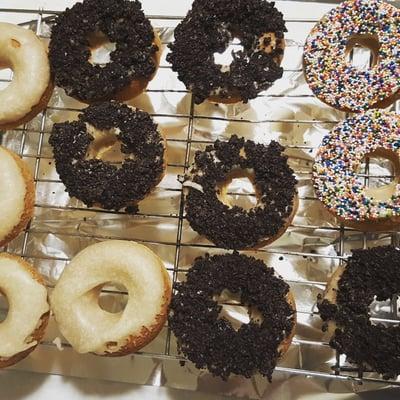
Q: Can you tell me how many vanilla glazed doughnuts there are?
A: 4